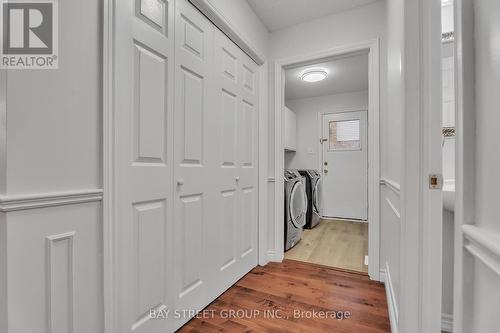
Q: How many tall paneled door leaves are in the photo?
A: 4